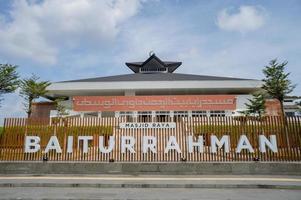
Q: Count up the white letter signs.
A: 12